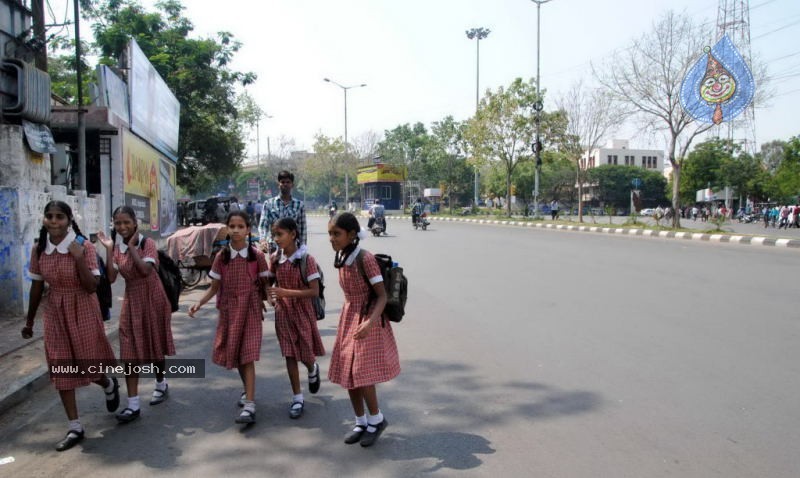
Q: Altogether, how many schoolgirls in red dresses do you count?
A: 5